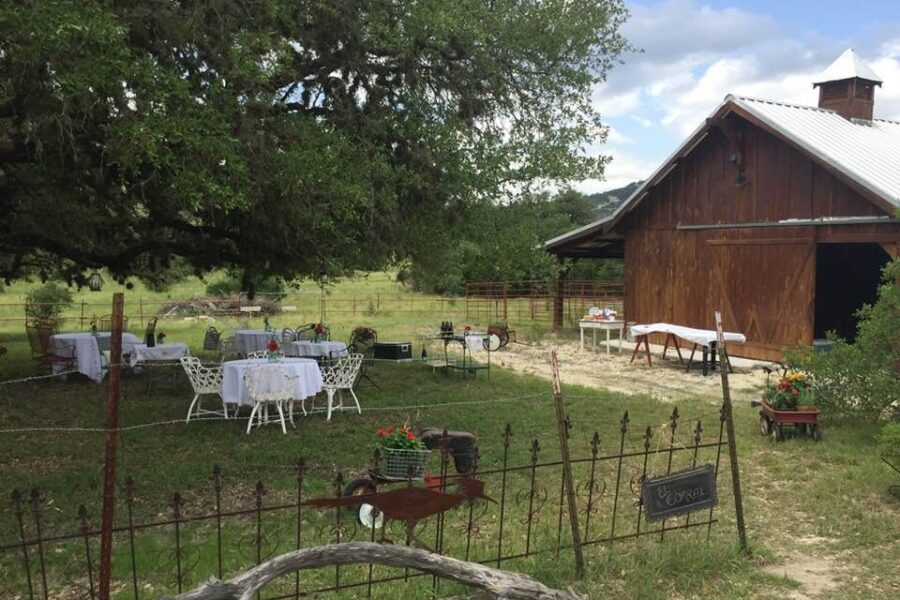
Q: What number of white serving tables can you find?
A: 2